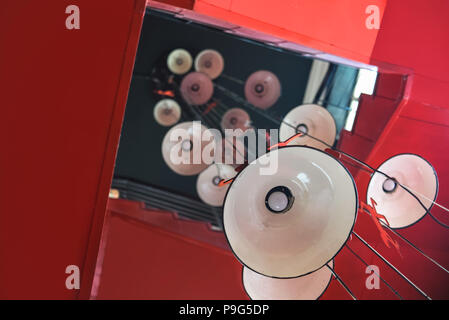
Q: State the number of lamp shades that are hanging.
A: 13